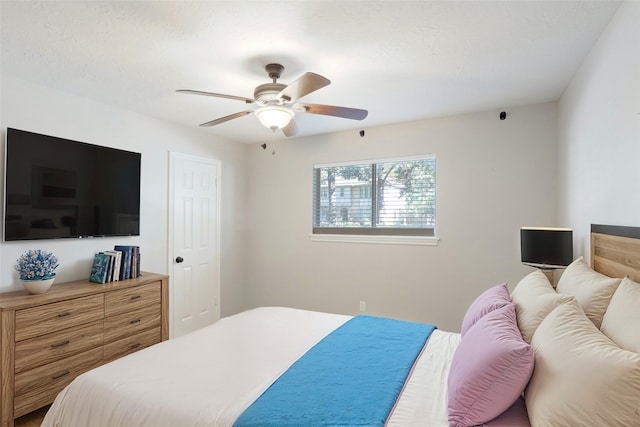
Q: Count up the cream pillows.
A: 4